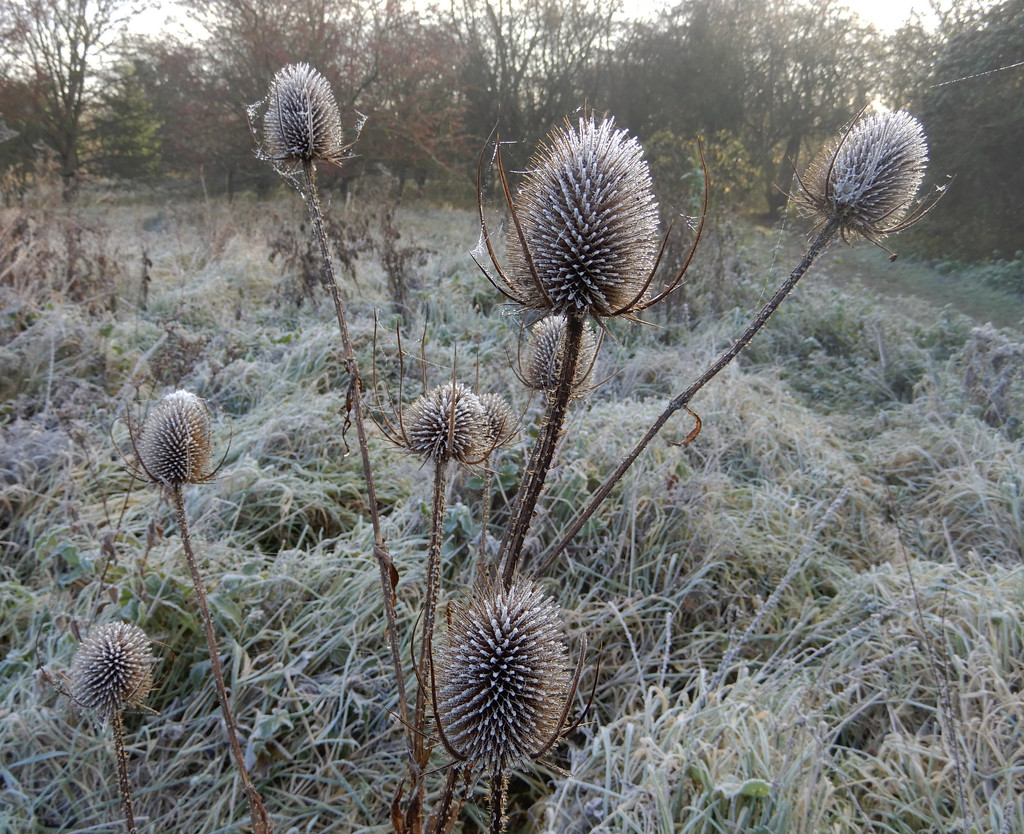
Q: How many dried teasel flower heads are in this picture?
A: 9